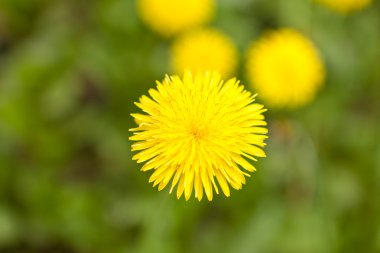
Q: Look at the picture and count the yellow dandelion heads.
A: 5